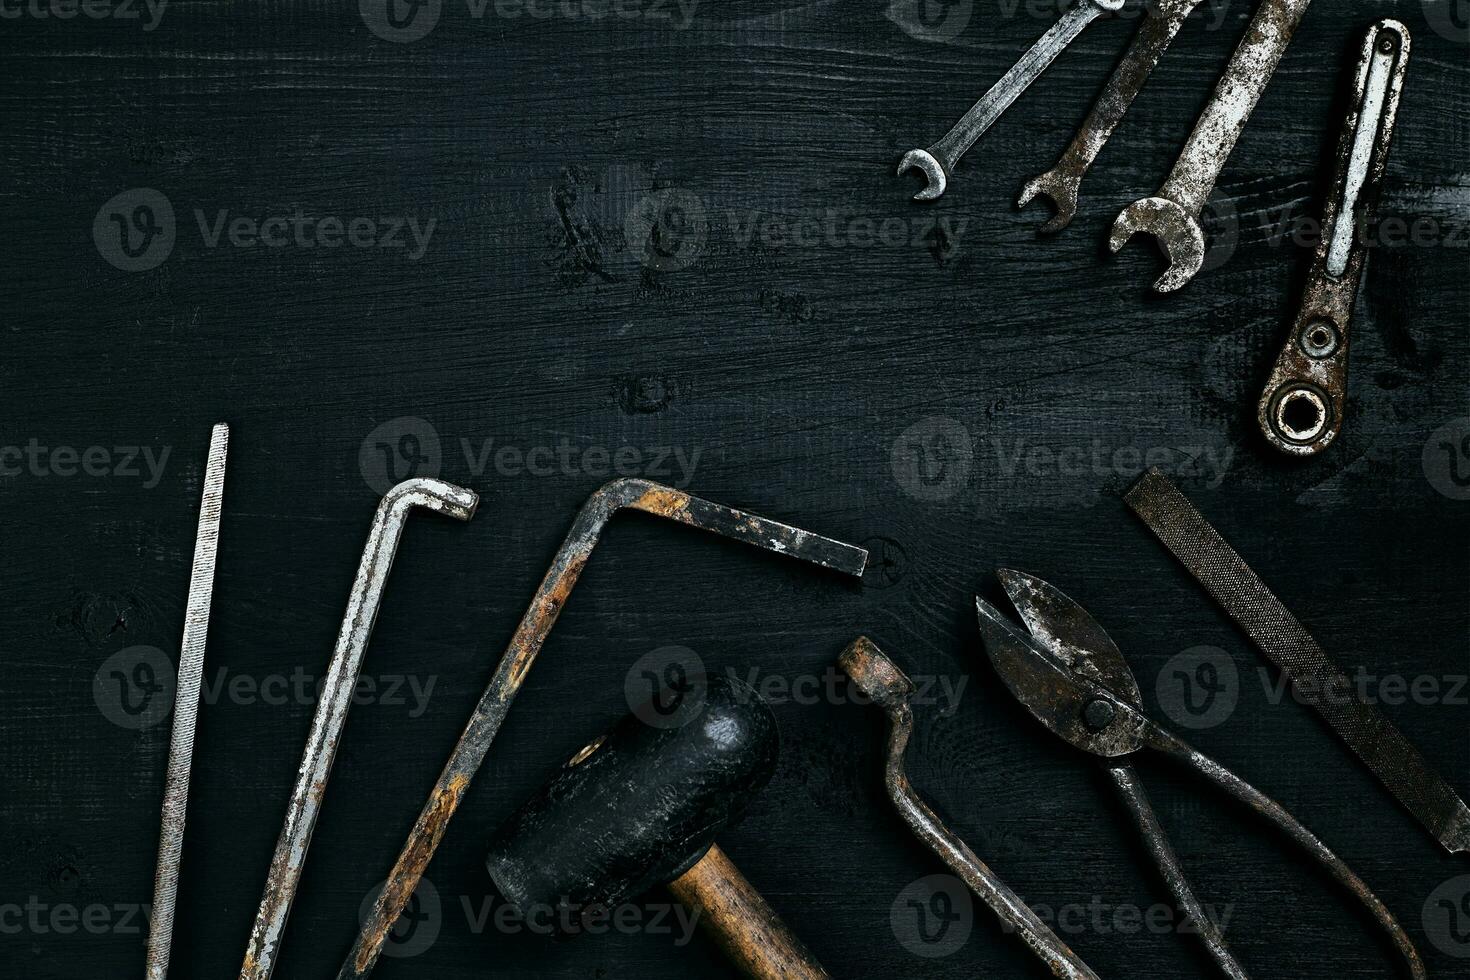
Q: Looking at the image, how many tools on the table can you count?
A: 11